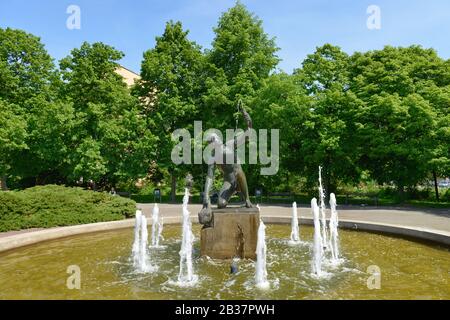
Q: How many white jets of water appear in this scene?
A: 9